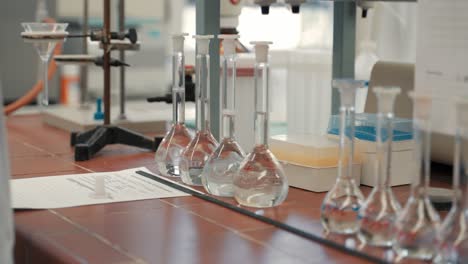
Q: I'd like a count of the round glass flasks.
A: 8